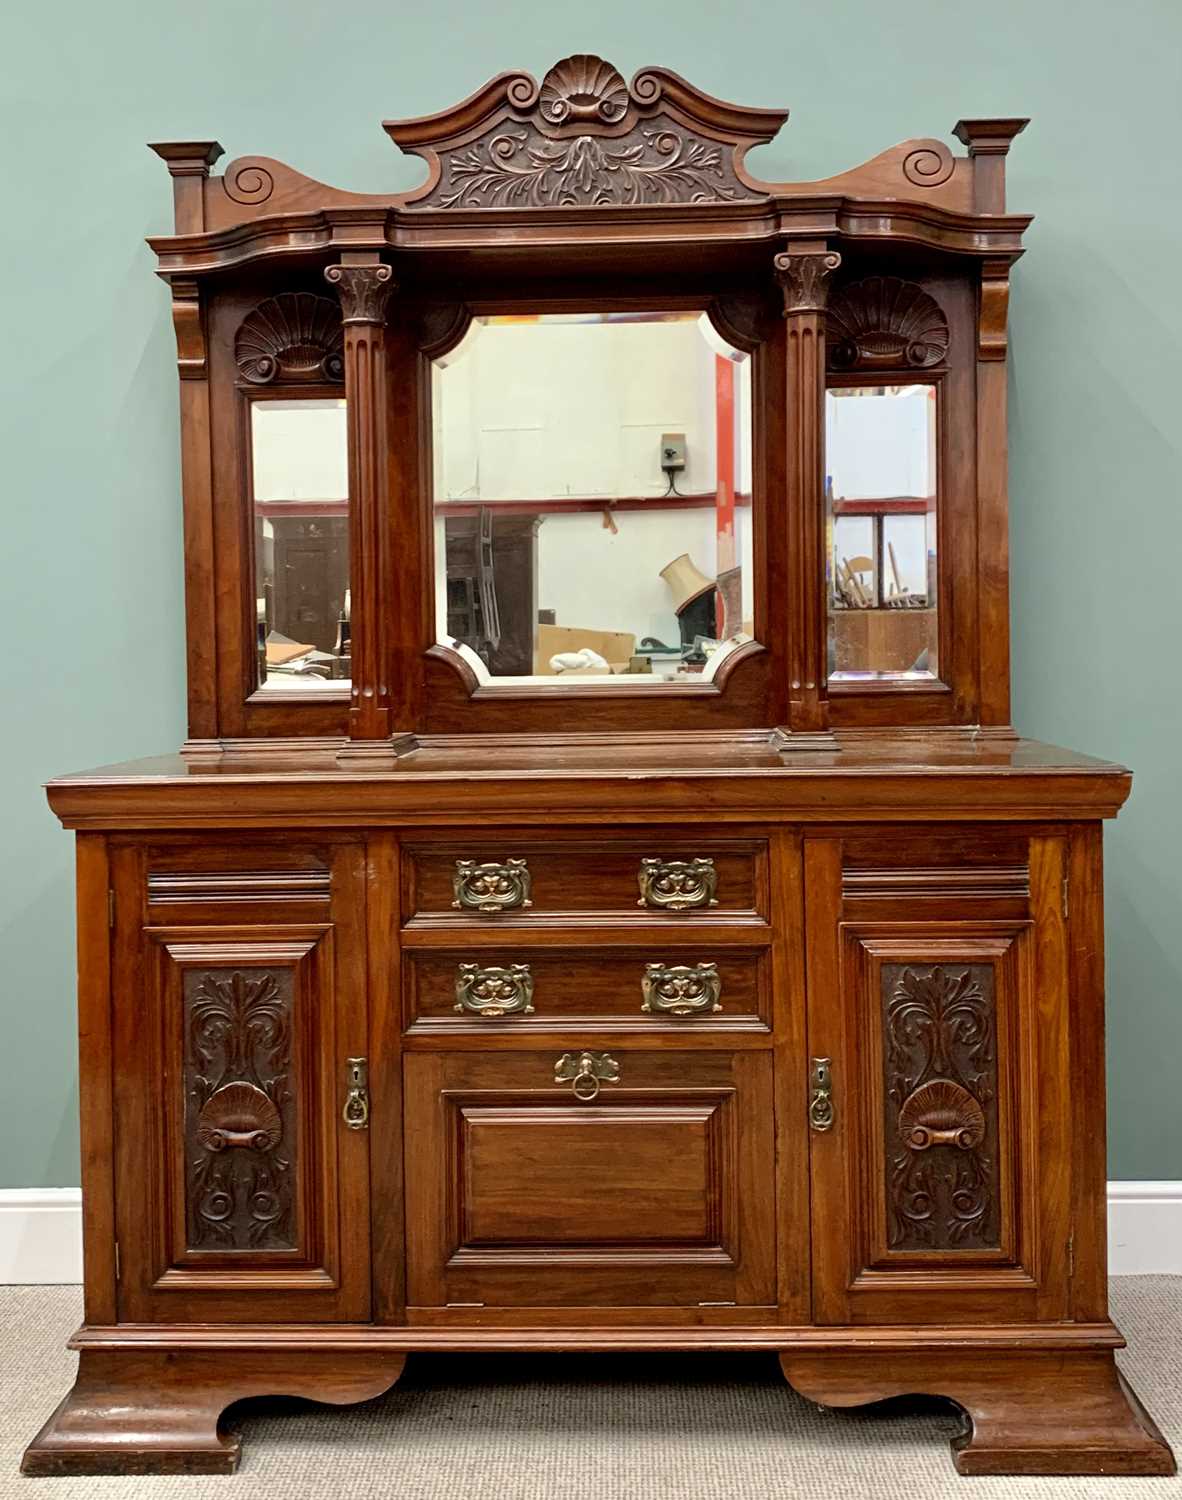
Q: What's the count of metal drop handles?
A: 7